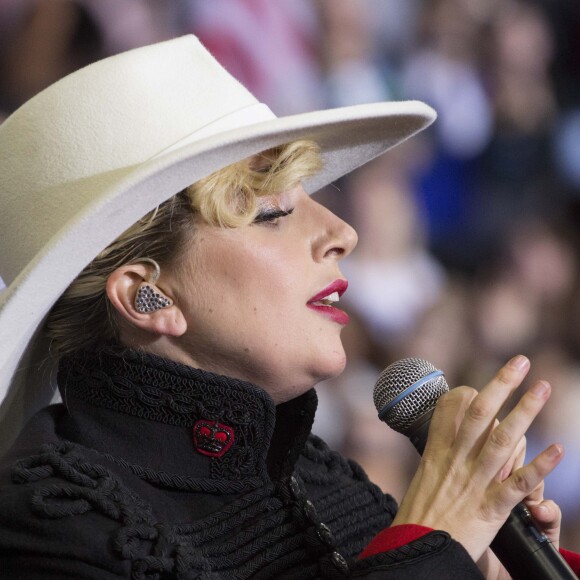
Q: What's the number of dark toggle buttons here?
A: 4